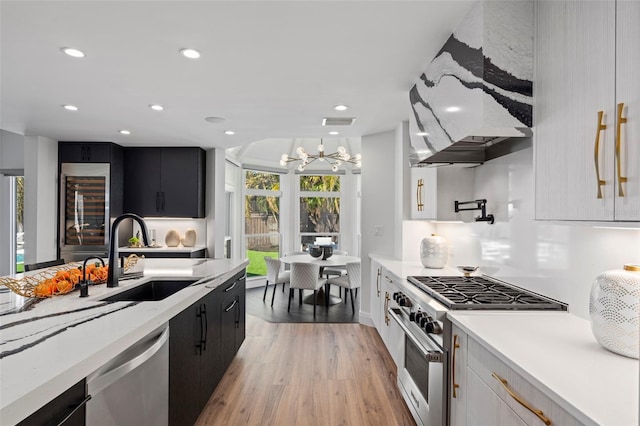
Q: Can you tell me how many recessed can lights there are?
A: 8